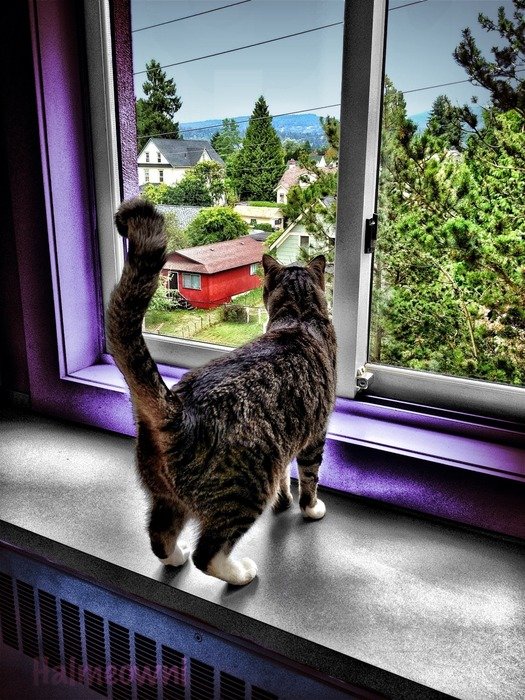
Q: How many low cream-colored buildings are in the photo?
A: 1